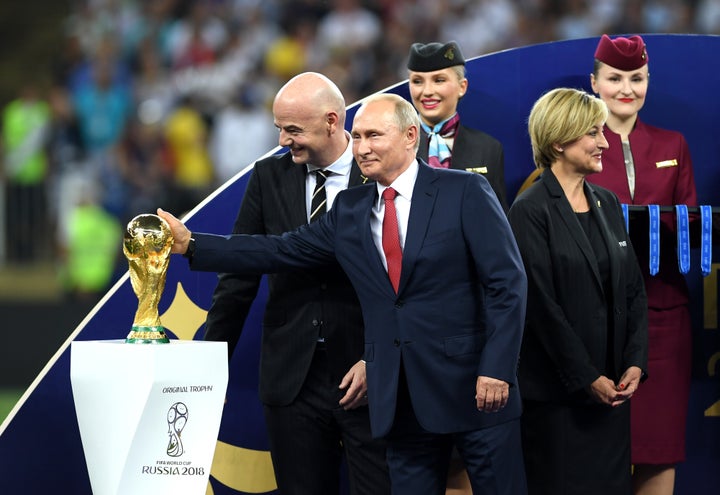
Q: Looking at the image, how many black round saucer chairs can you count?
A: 0